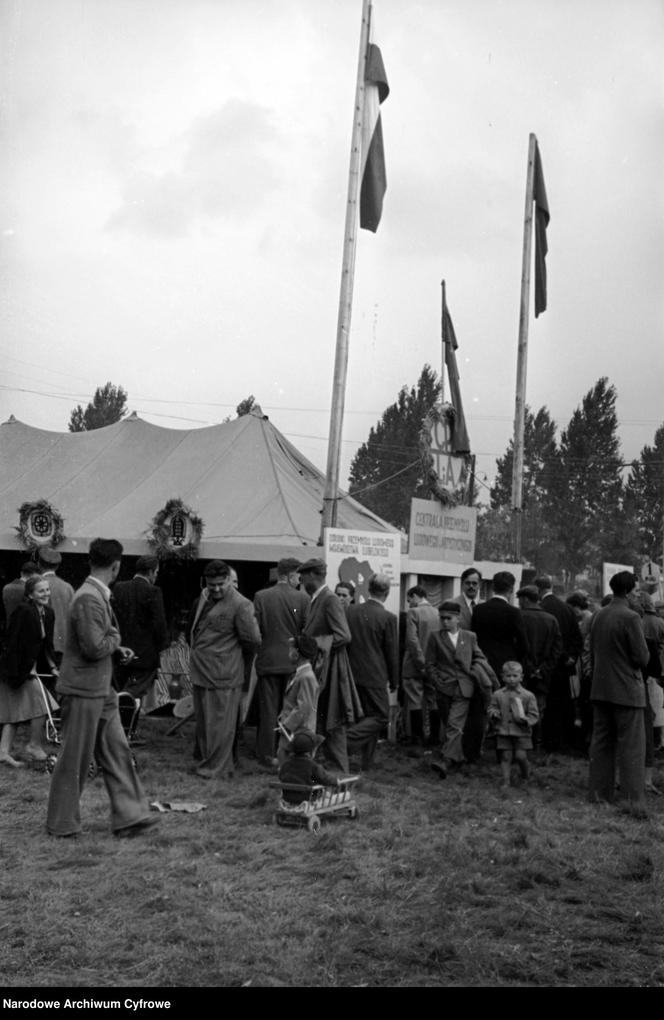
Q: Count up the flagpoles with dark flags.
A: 3